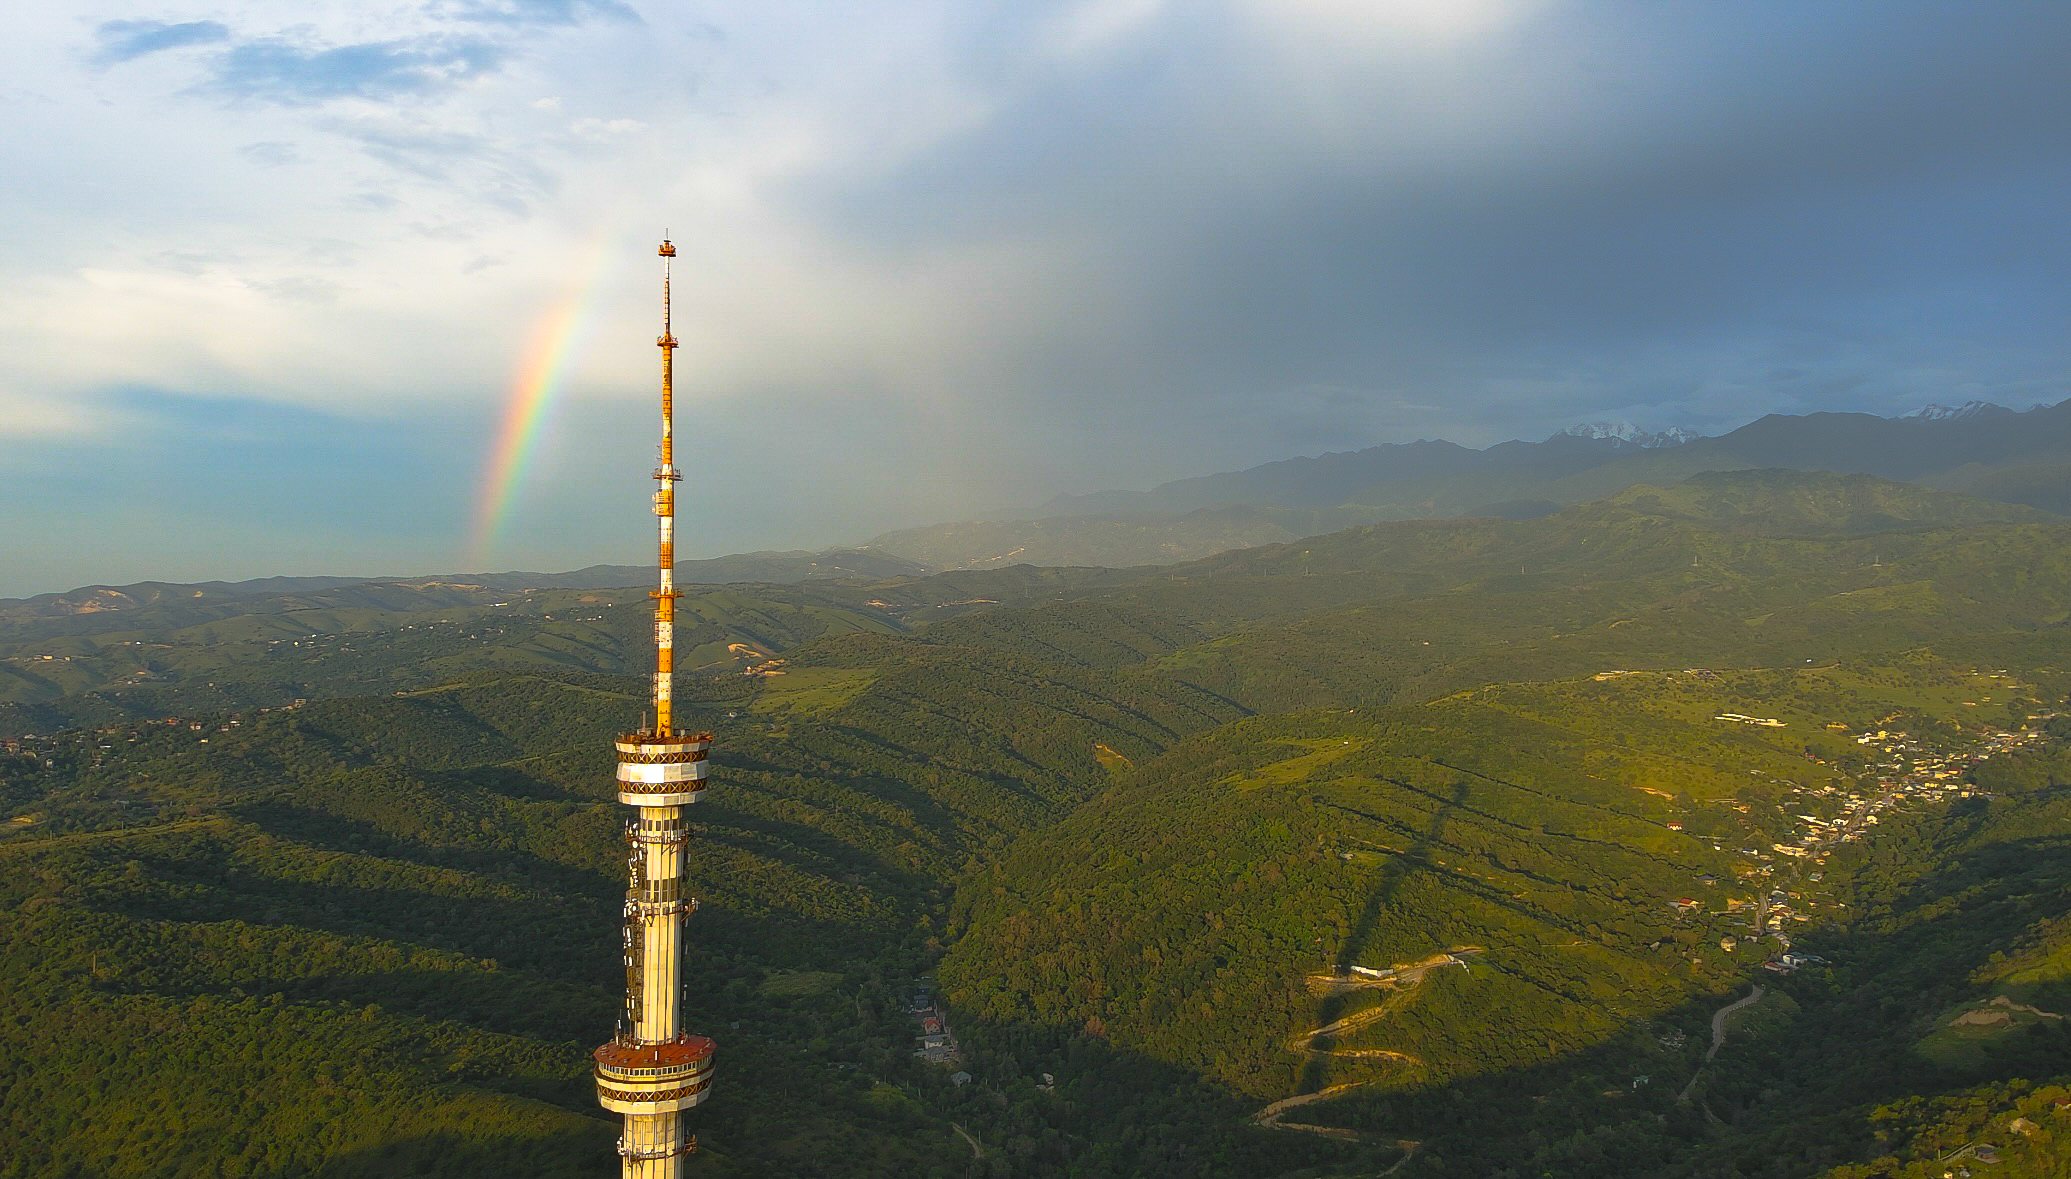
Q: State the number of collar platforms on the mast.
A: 4